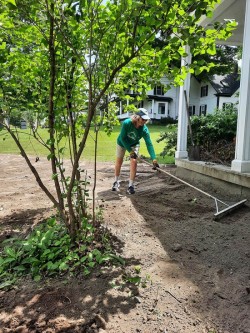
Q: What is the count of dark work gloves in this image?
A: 2